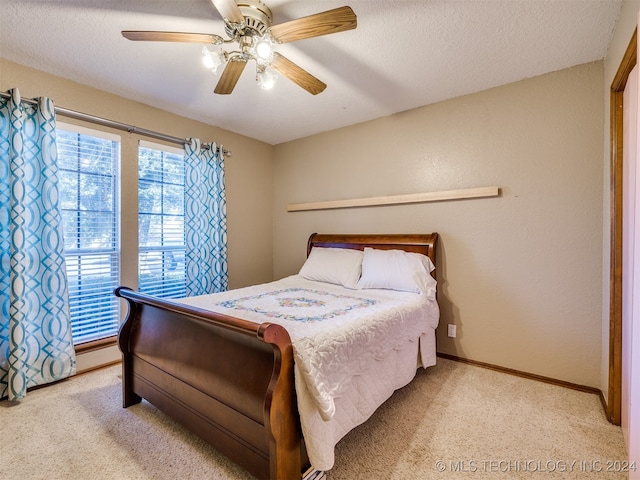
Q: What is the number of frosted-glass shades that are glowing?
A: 3